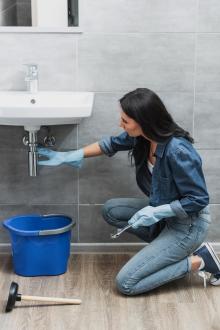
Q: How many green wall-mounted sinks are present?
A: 0